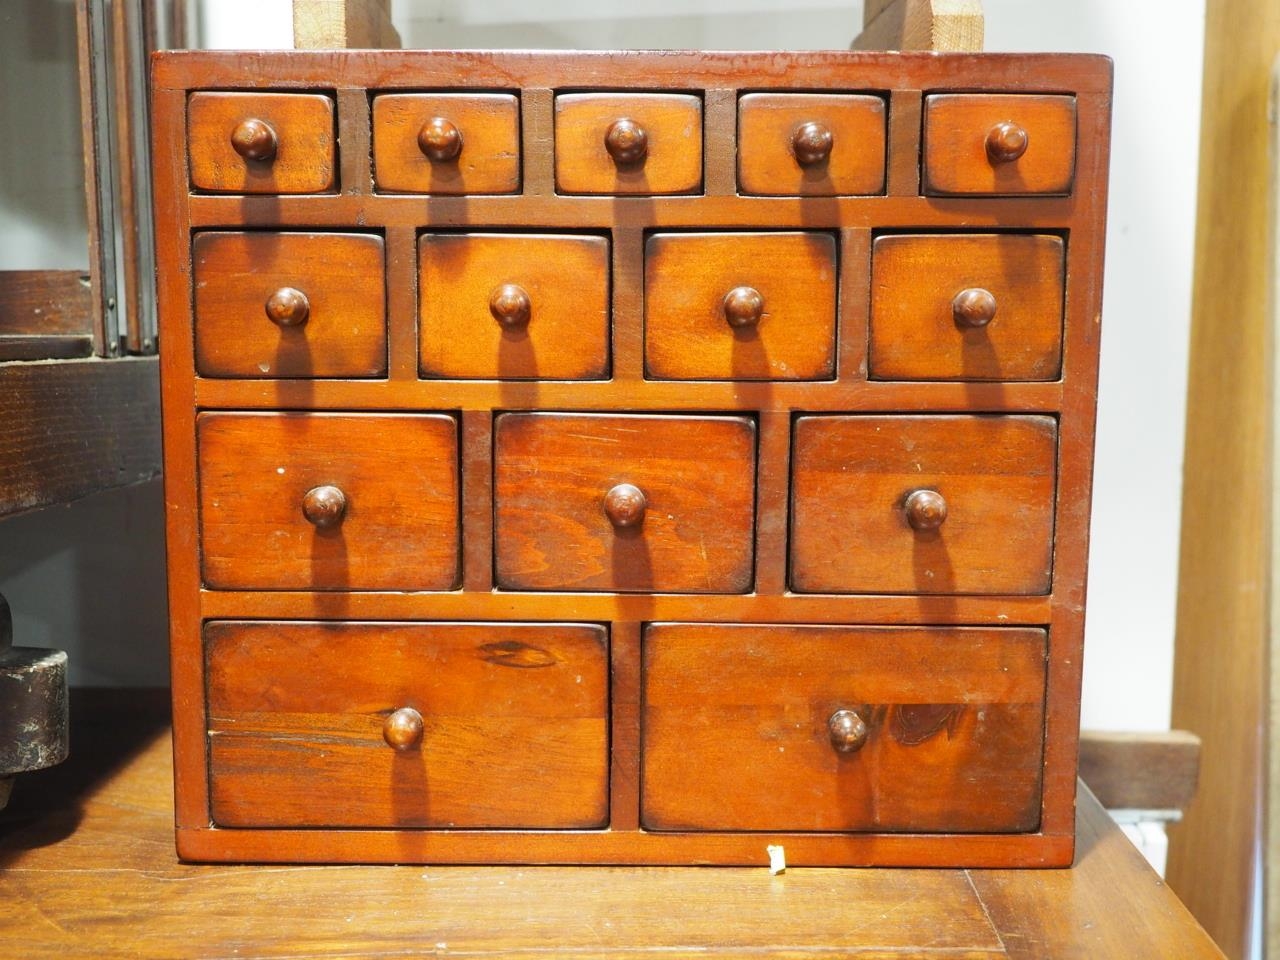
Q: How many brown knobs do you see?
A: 14